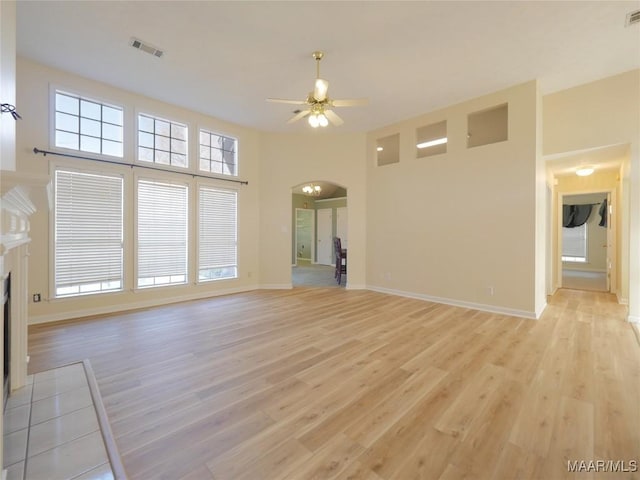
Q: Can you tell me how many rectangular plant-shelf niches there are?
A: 3